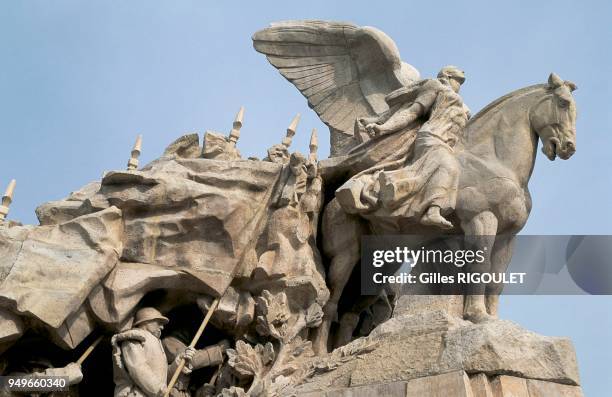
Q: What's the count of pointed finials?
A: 5